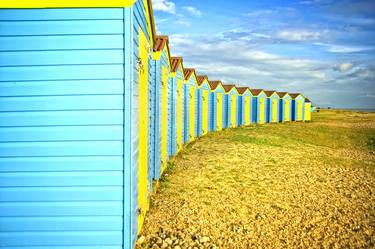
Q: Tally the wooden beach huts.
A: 13